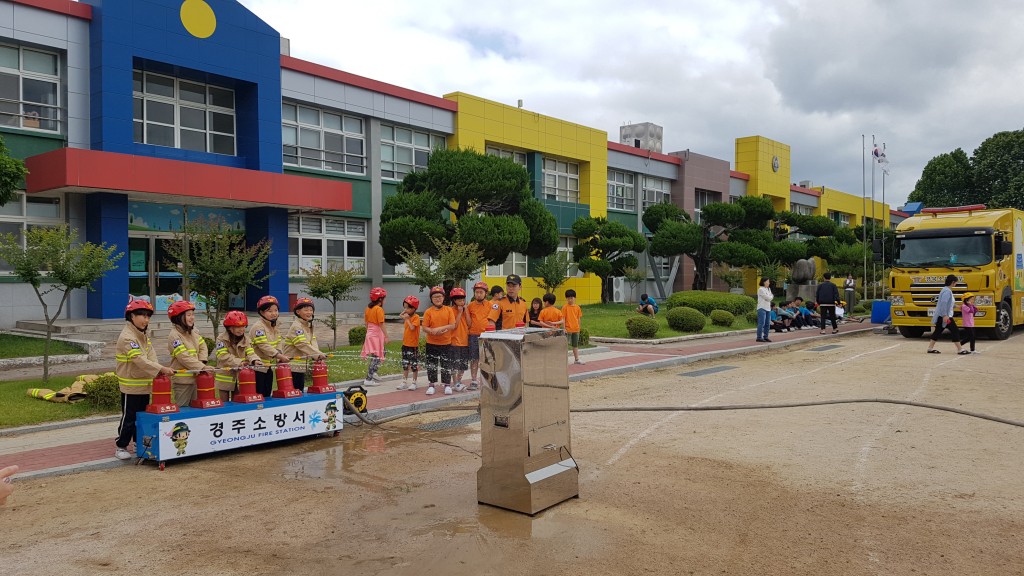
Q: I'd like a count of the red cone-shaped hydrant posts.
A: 5